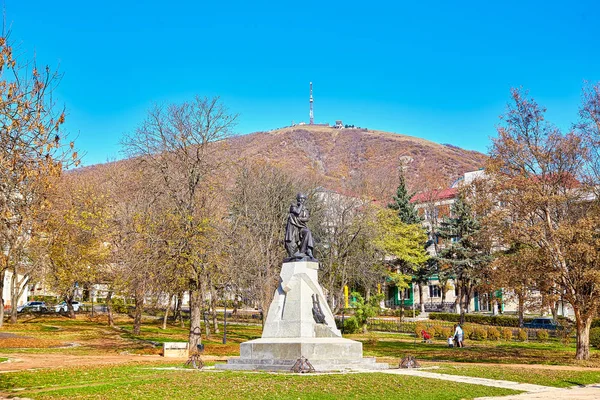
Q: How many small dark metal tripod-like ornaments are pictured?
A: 3